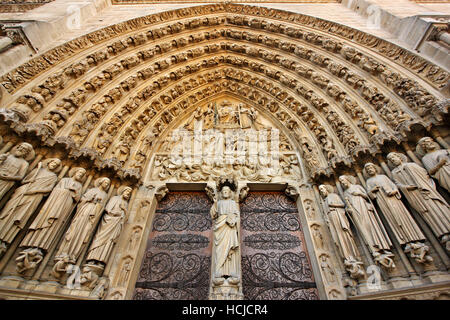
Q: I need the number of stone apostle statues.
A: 10